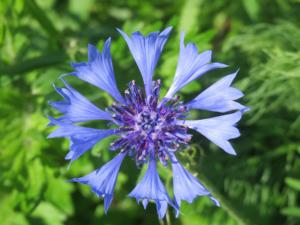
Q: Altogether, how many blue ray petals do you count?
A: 10